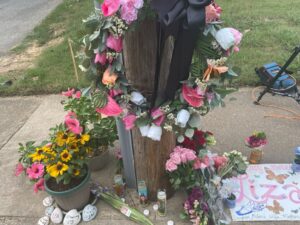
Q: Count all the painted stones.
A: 6